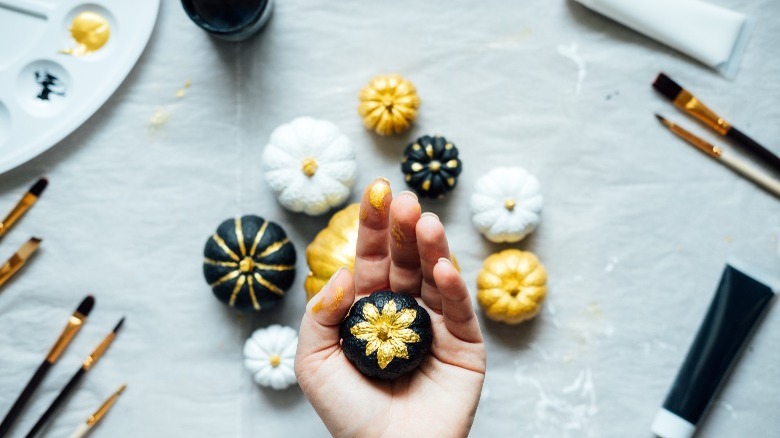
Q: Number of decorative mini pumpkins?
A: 9